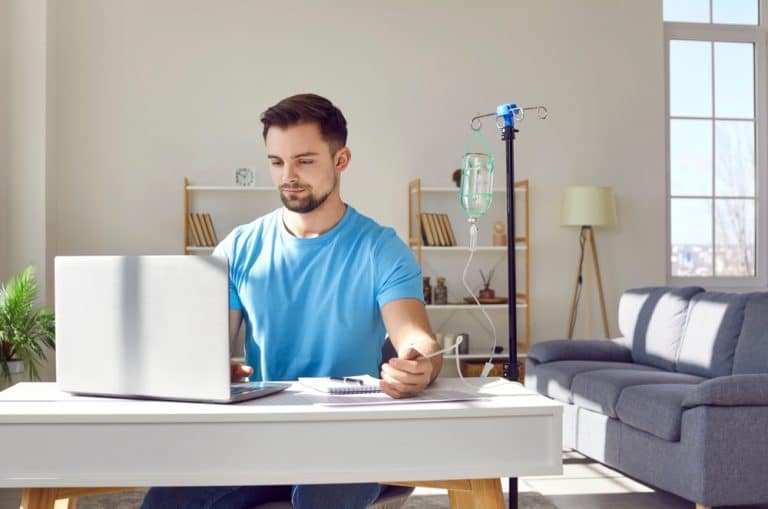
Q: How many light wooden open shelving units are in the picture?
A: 2